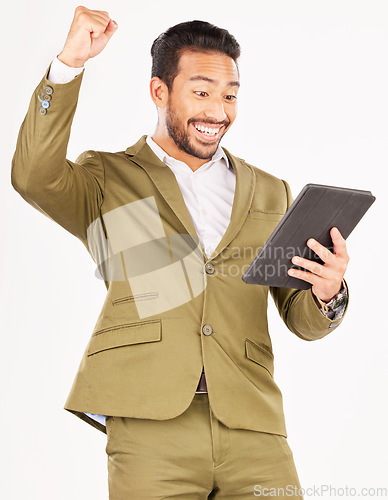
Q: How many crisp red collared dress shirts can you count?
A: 0